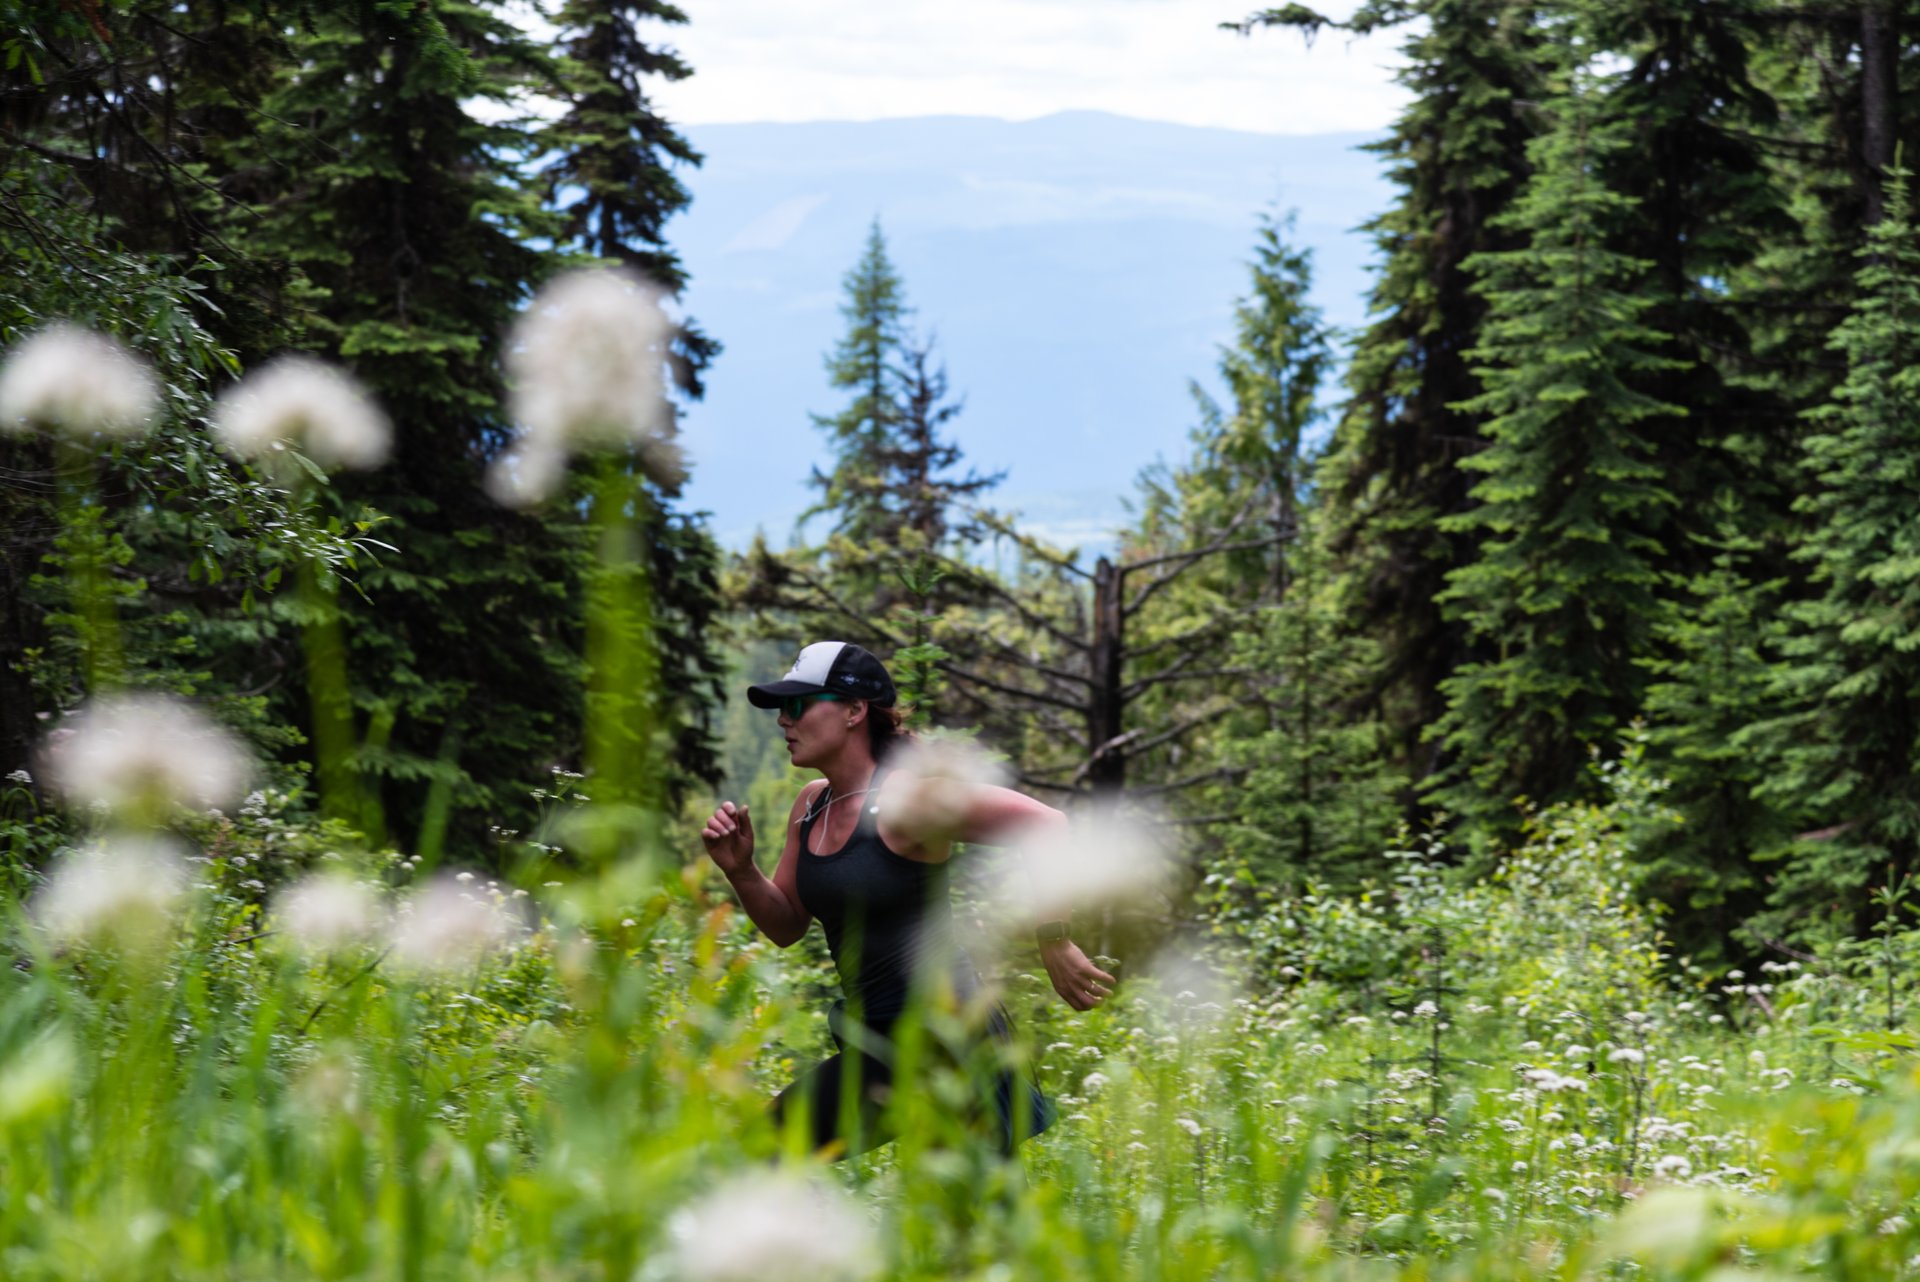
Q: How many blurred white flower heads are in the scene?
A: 10